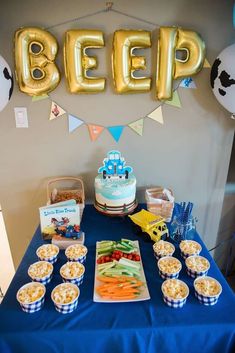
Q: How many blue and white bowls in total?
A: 12